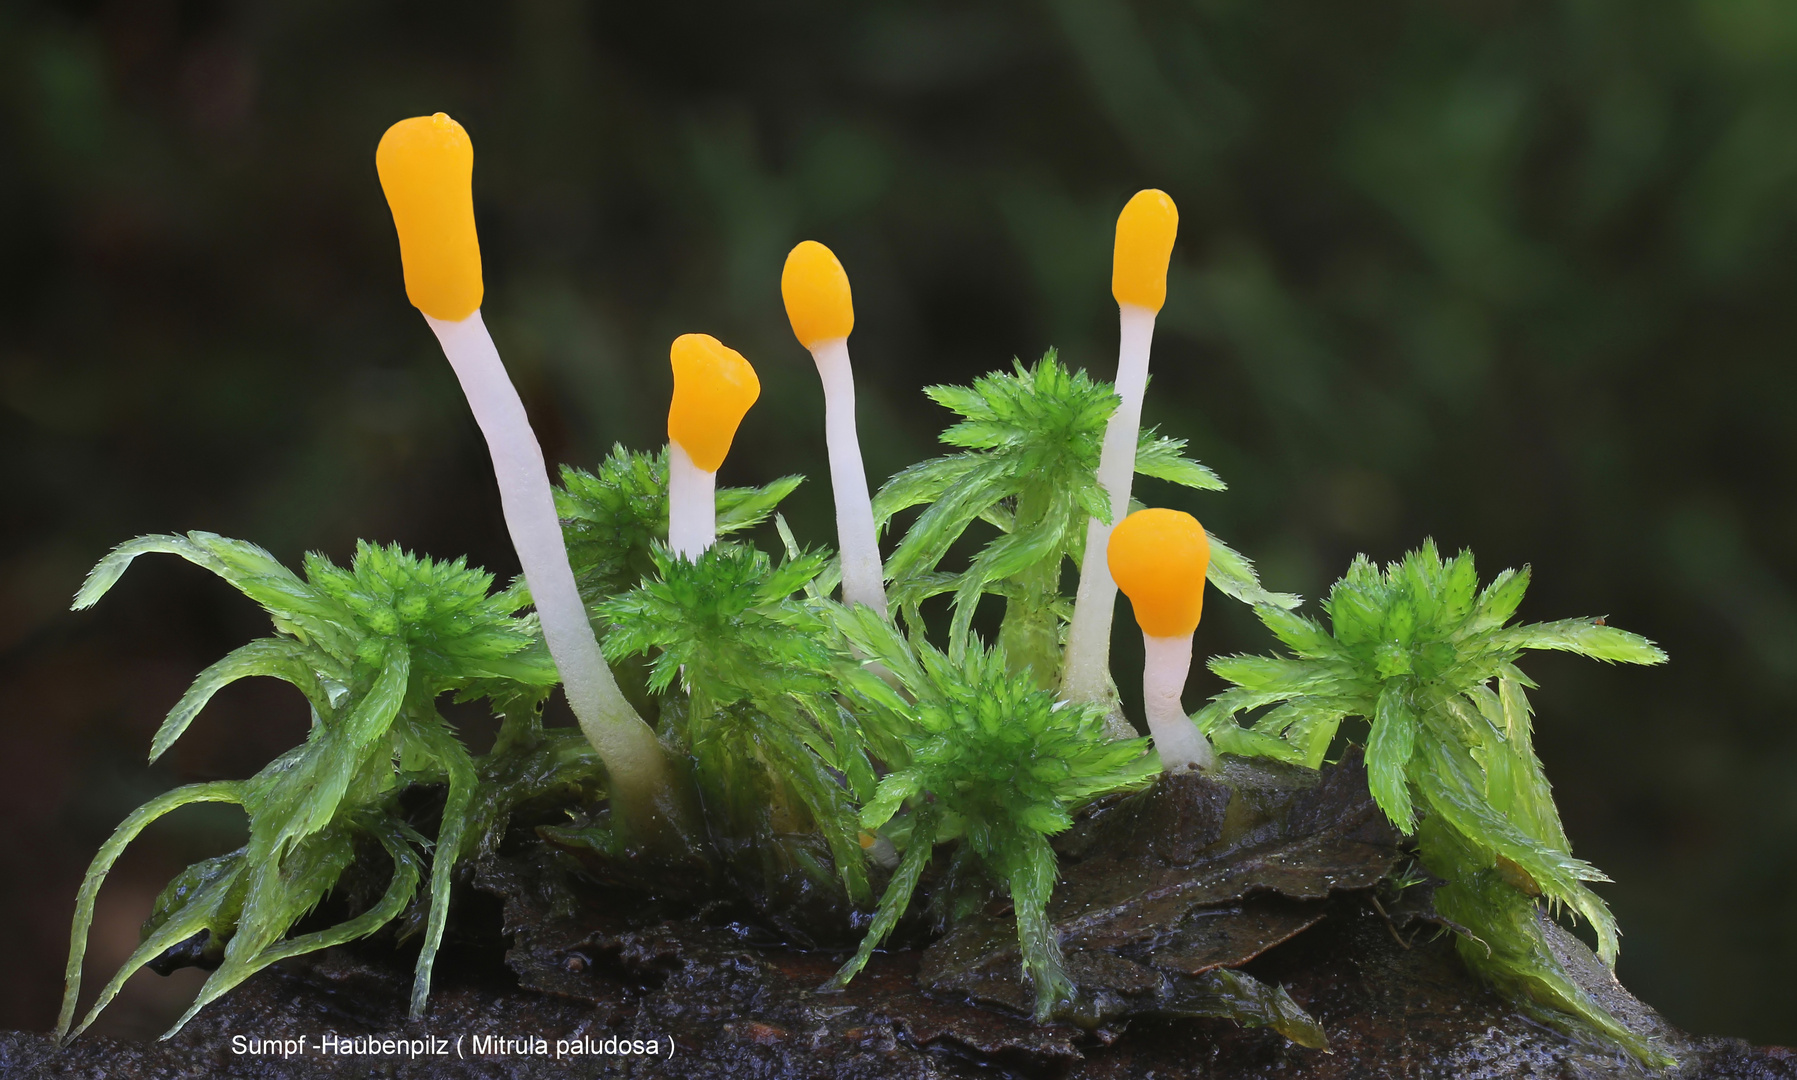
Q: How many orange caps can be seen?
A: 5